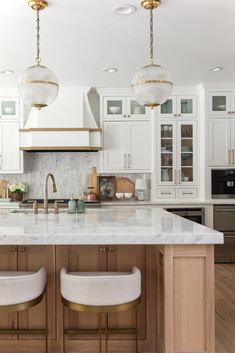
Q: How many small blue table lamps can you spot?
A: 0